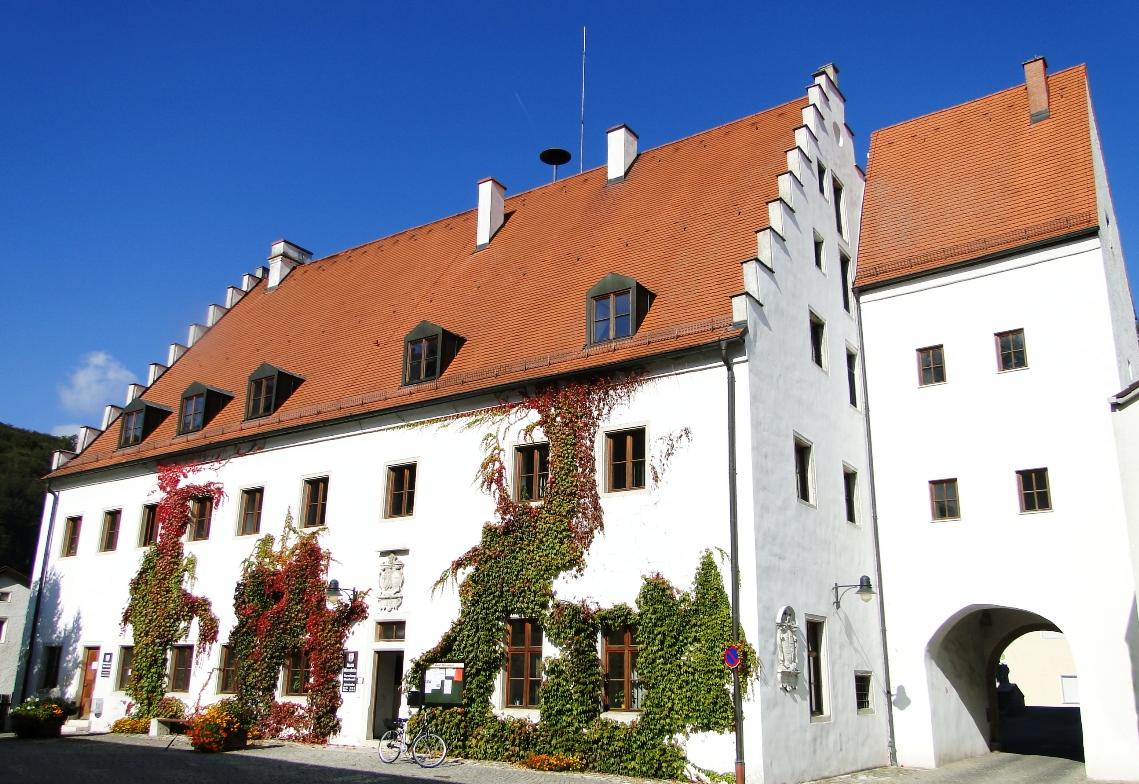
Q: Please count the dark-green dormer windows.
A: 5